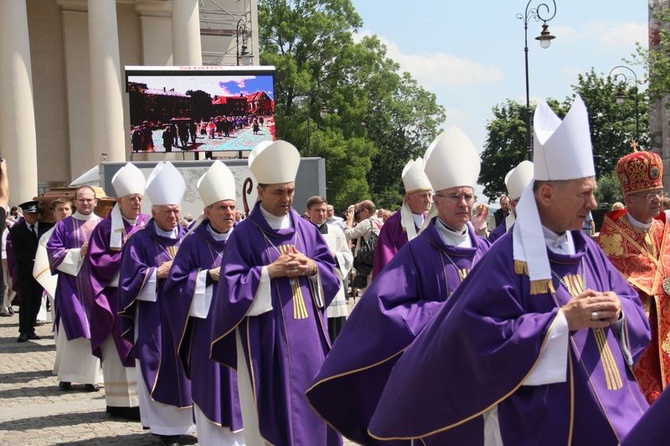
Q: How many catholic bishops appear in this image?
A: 8